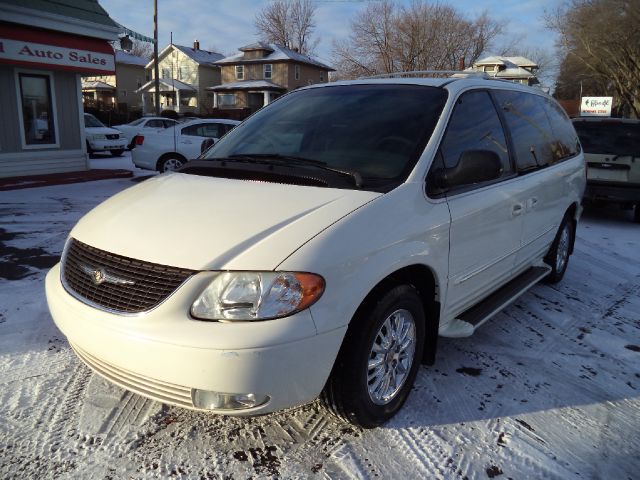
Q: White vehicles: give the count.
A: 4